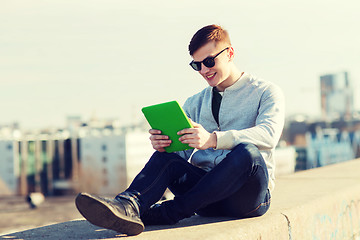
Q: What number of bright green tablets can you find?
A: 1